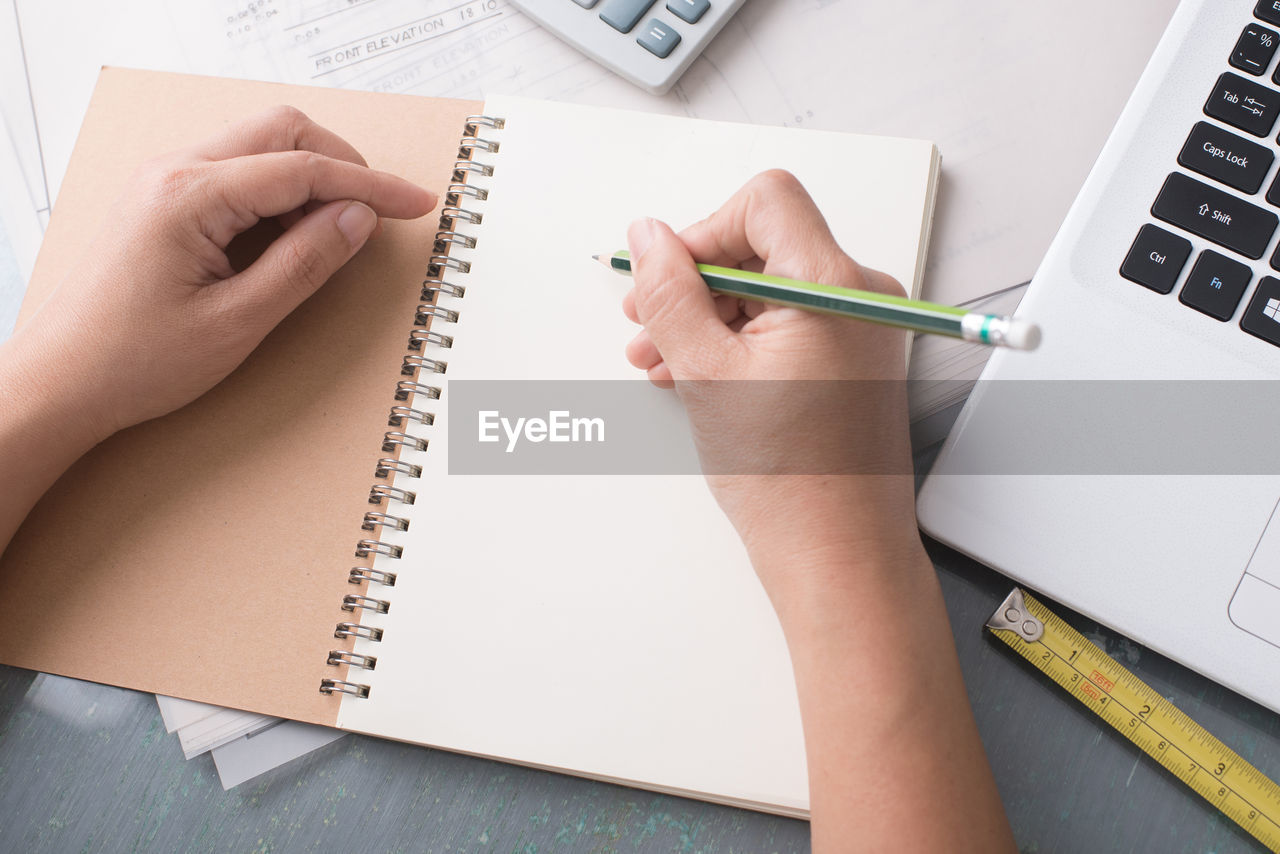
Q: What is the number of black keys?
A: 12